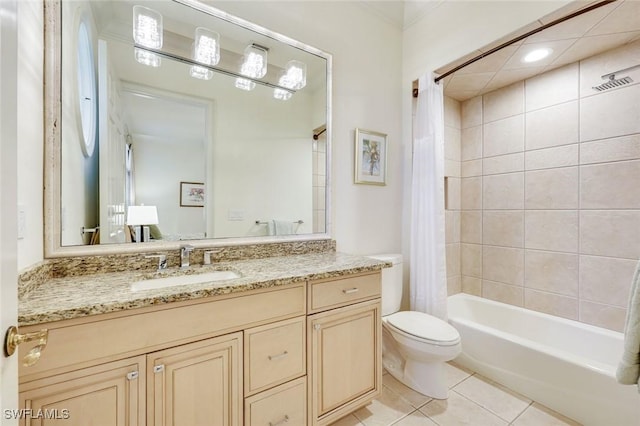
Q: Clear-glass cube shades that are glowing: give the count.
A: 4